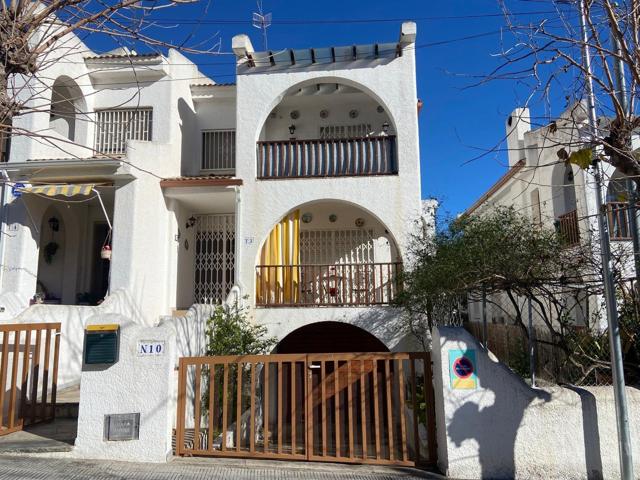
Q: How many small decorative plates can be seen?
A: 8